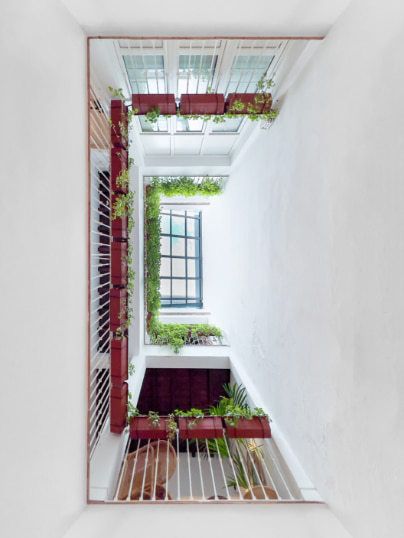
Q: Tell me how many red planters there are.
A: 13